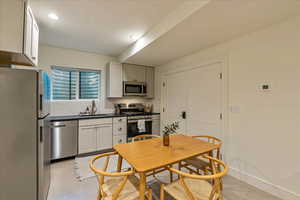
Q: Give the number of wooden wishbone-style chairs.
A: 4